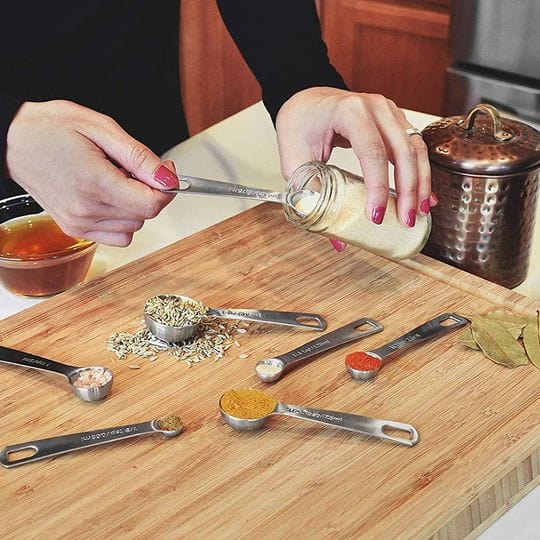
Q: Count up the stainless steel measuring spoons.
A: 7